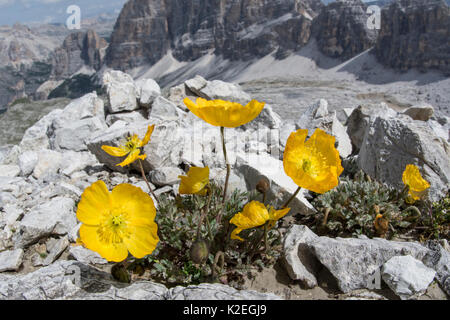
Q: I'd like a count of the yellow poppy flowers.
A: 7